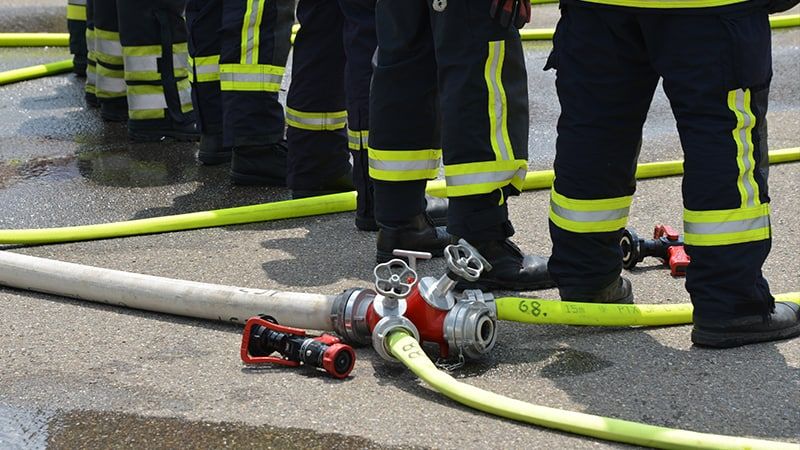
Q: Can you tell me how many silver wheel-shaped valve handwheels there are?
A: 2